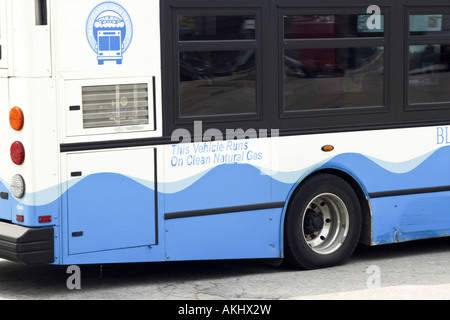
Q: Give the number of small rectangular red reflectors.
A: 2